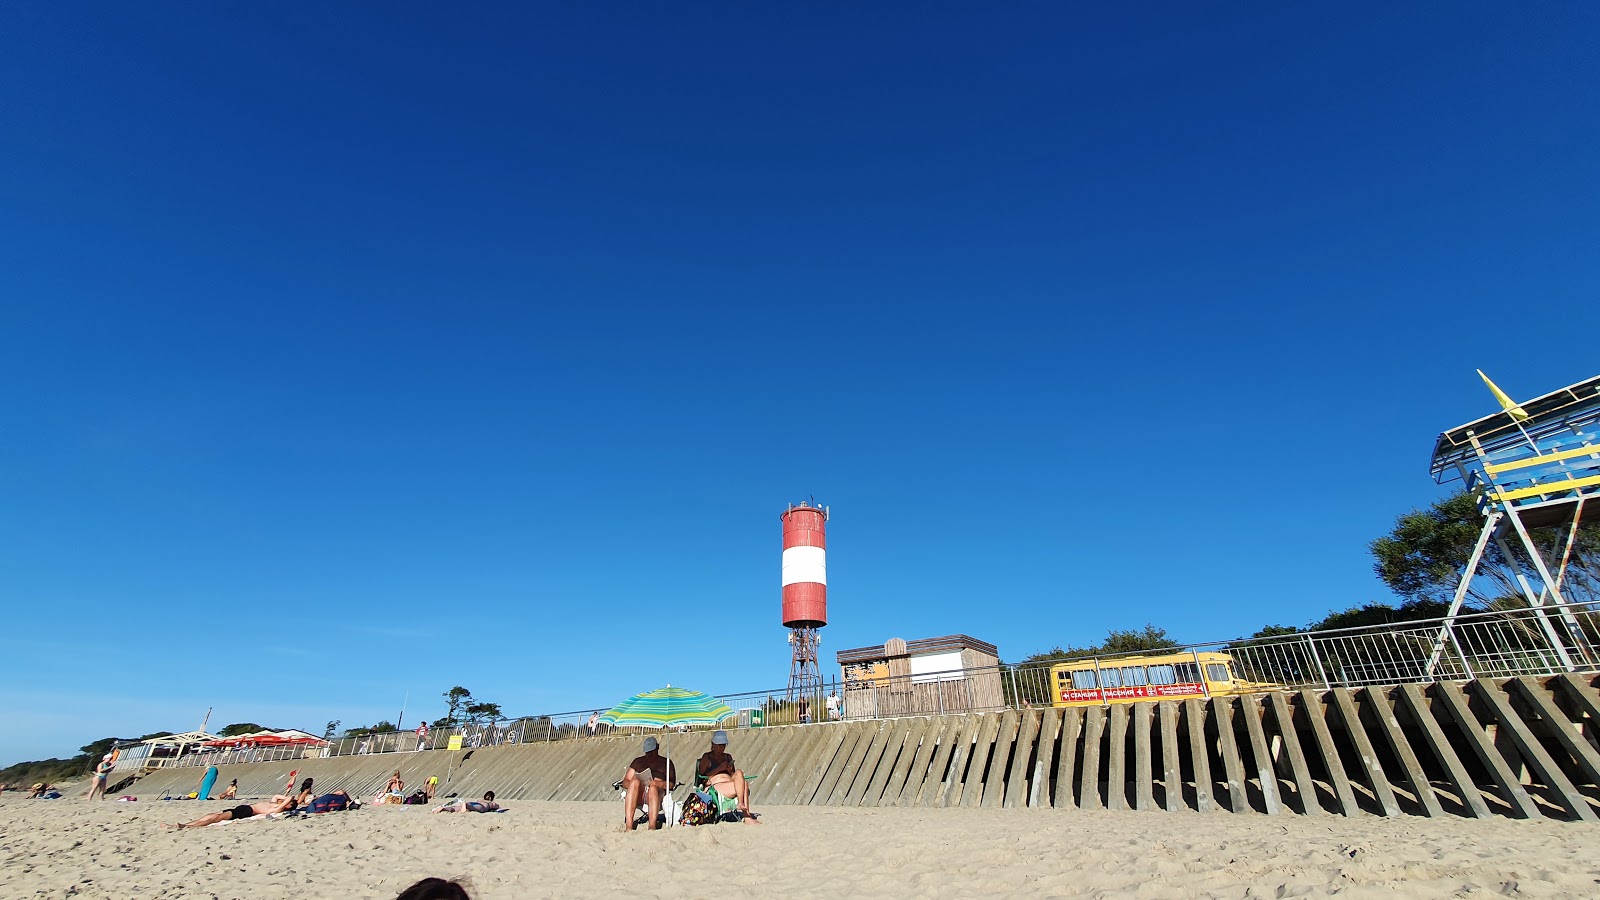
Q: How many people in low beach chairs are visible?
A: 2